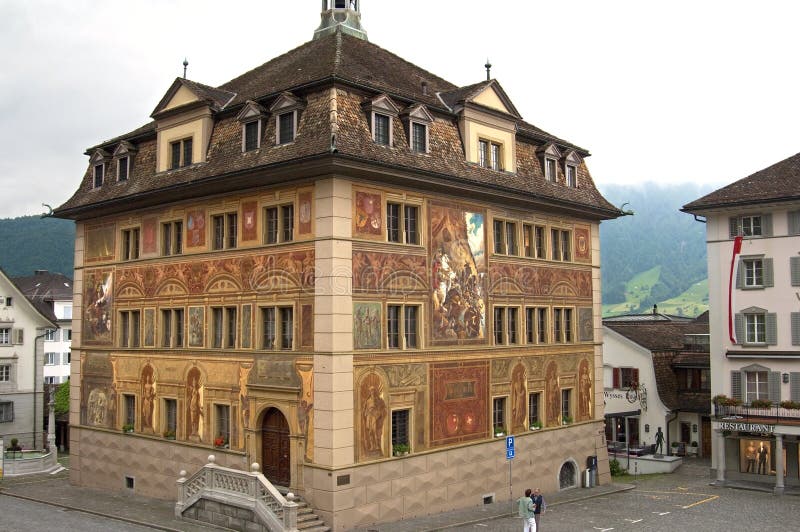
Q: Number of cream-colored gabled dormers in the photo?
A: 2